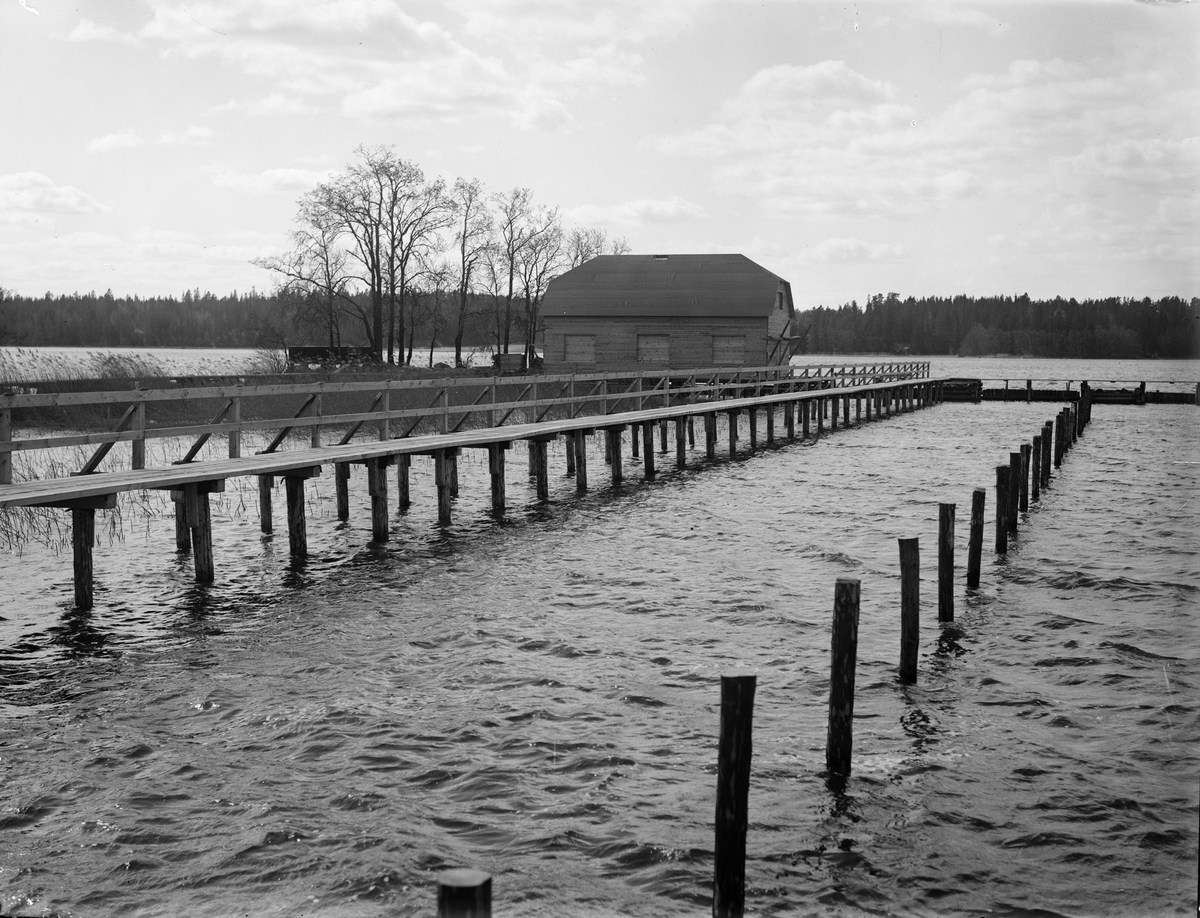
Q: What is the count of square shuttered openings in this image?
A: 3